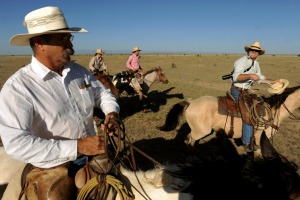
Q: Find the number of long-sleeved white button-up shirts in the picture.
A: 2